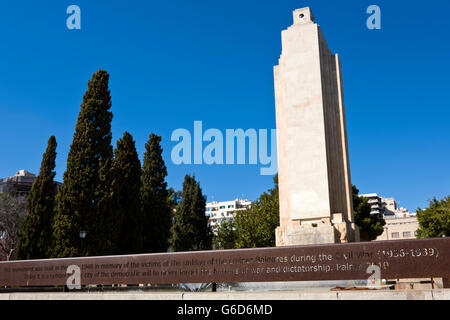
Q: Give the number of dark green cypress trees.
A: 5